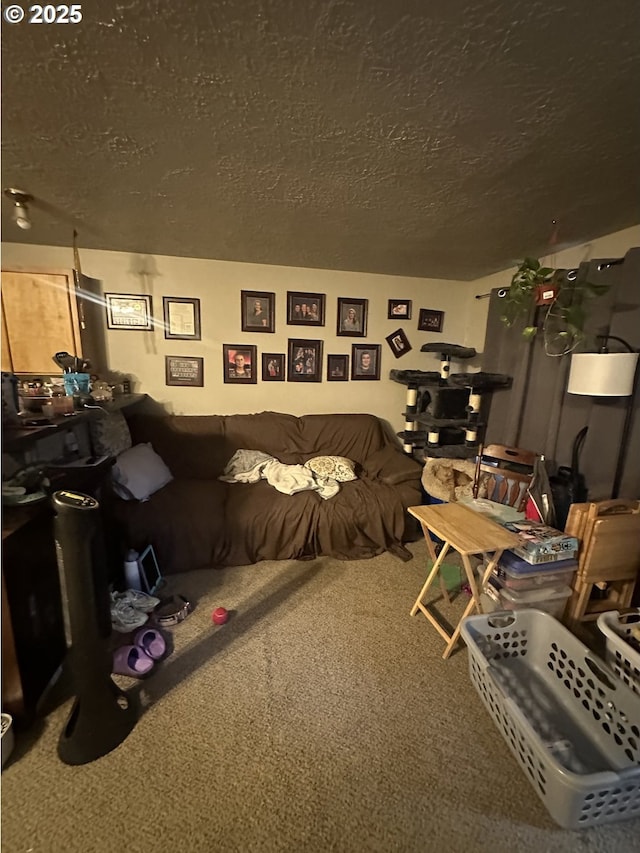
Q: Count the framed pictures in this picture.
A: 14